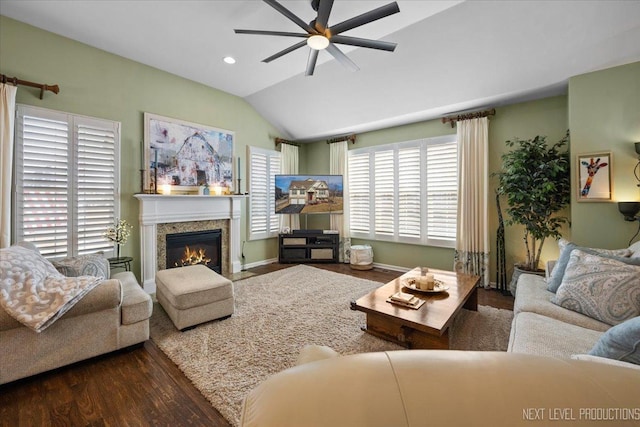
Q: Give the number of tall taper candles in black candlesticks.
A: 3